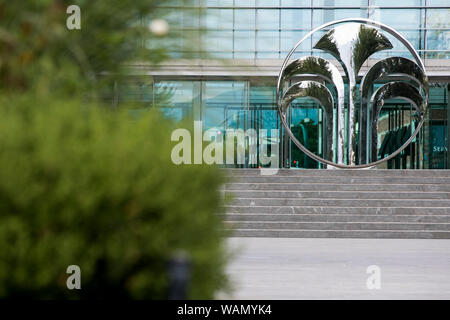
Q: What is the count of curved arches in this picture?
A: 4